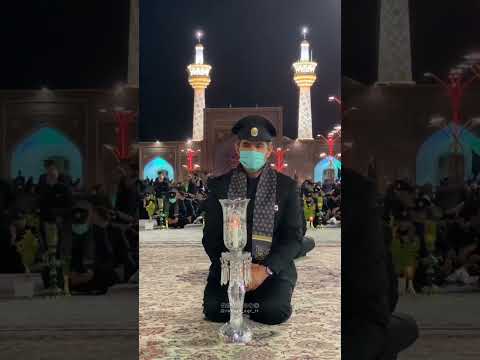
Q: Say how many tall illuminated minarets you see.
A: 2